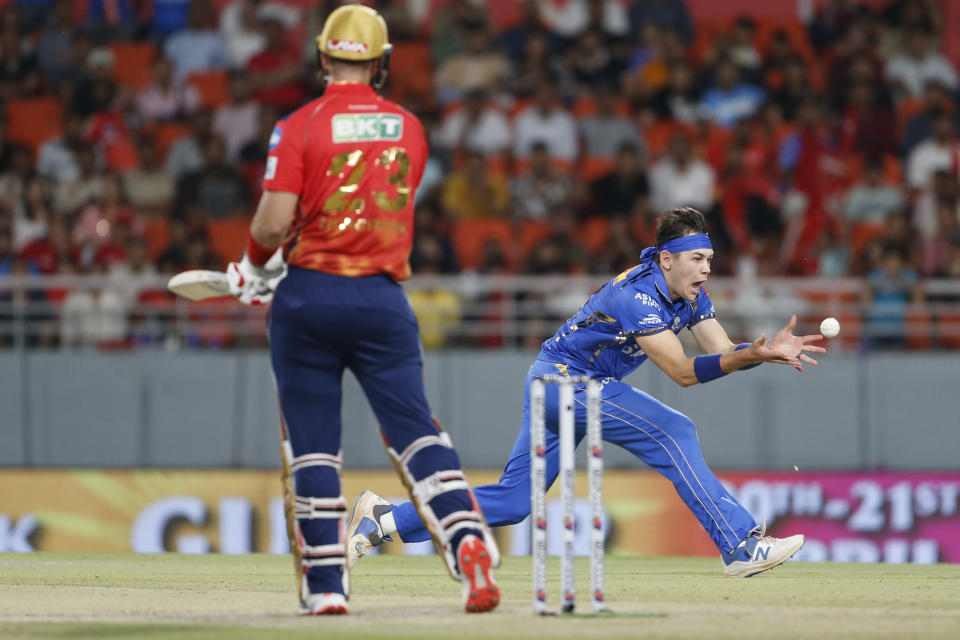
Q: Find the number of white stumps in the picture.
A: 3